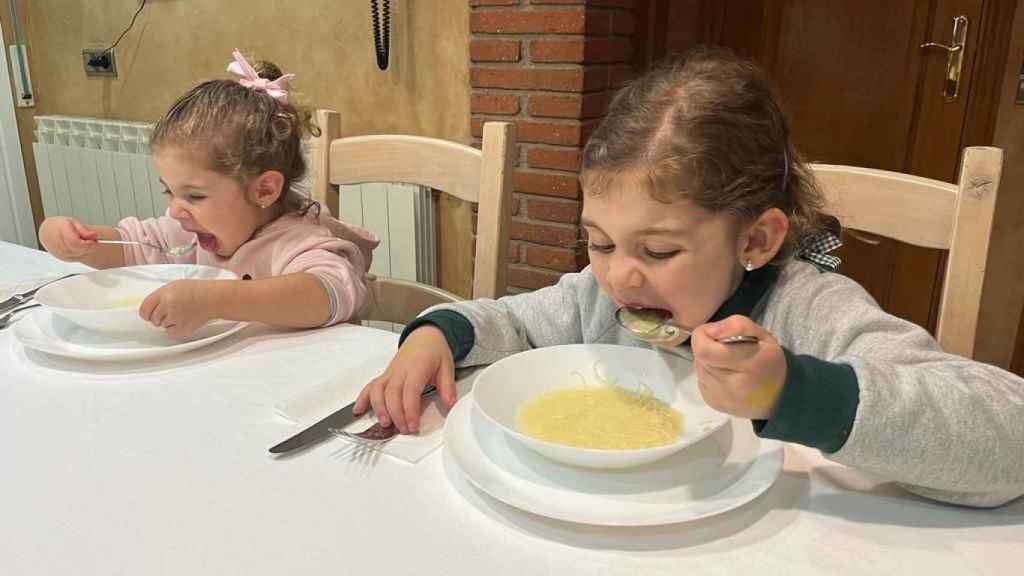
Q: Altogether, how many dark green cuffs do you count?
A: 2